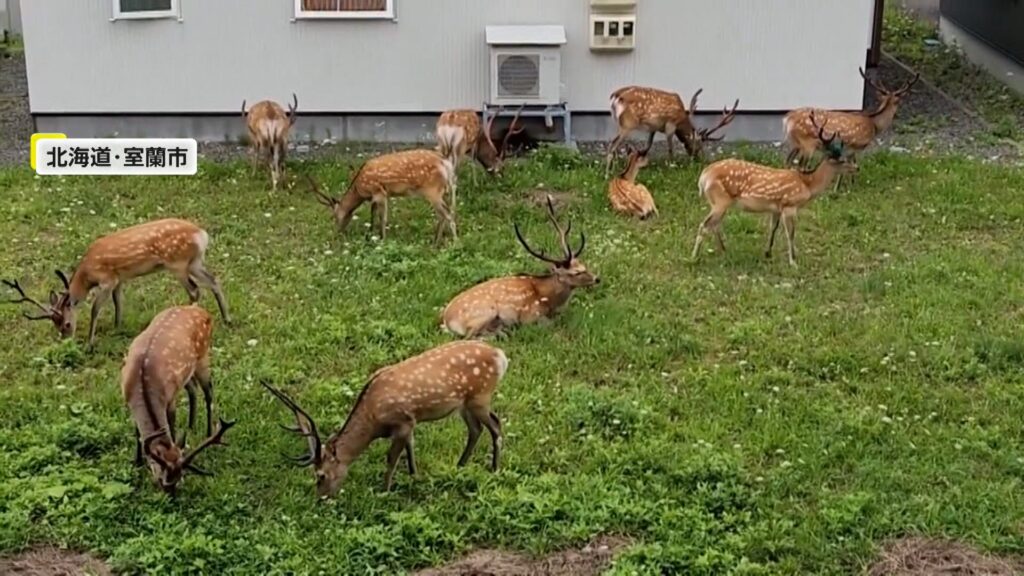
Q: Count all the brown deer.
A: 11